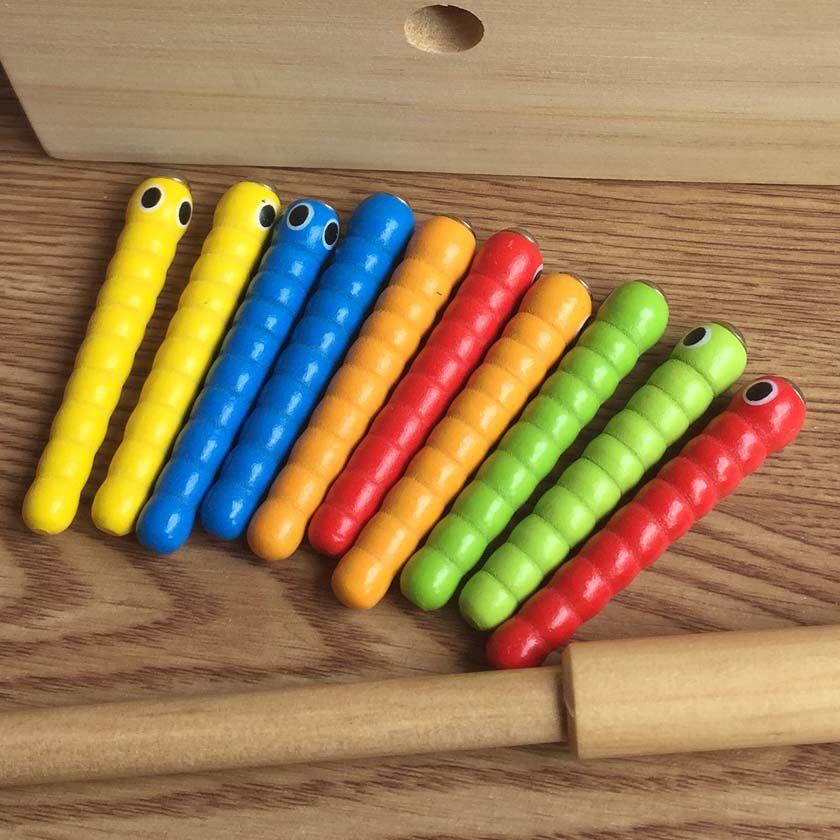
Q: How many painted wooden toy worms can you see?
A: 10